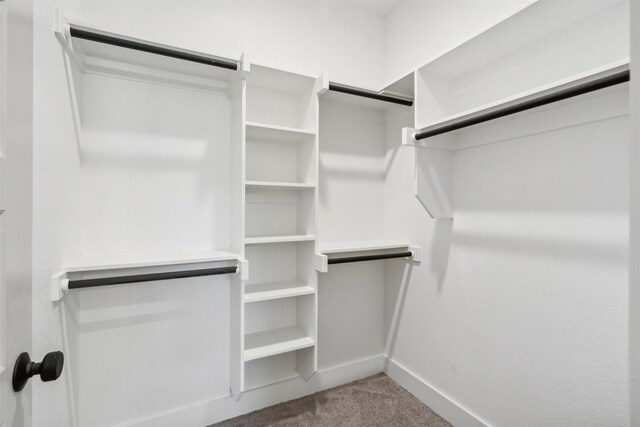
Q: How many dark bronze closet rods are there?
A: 5